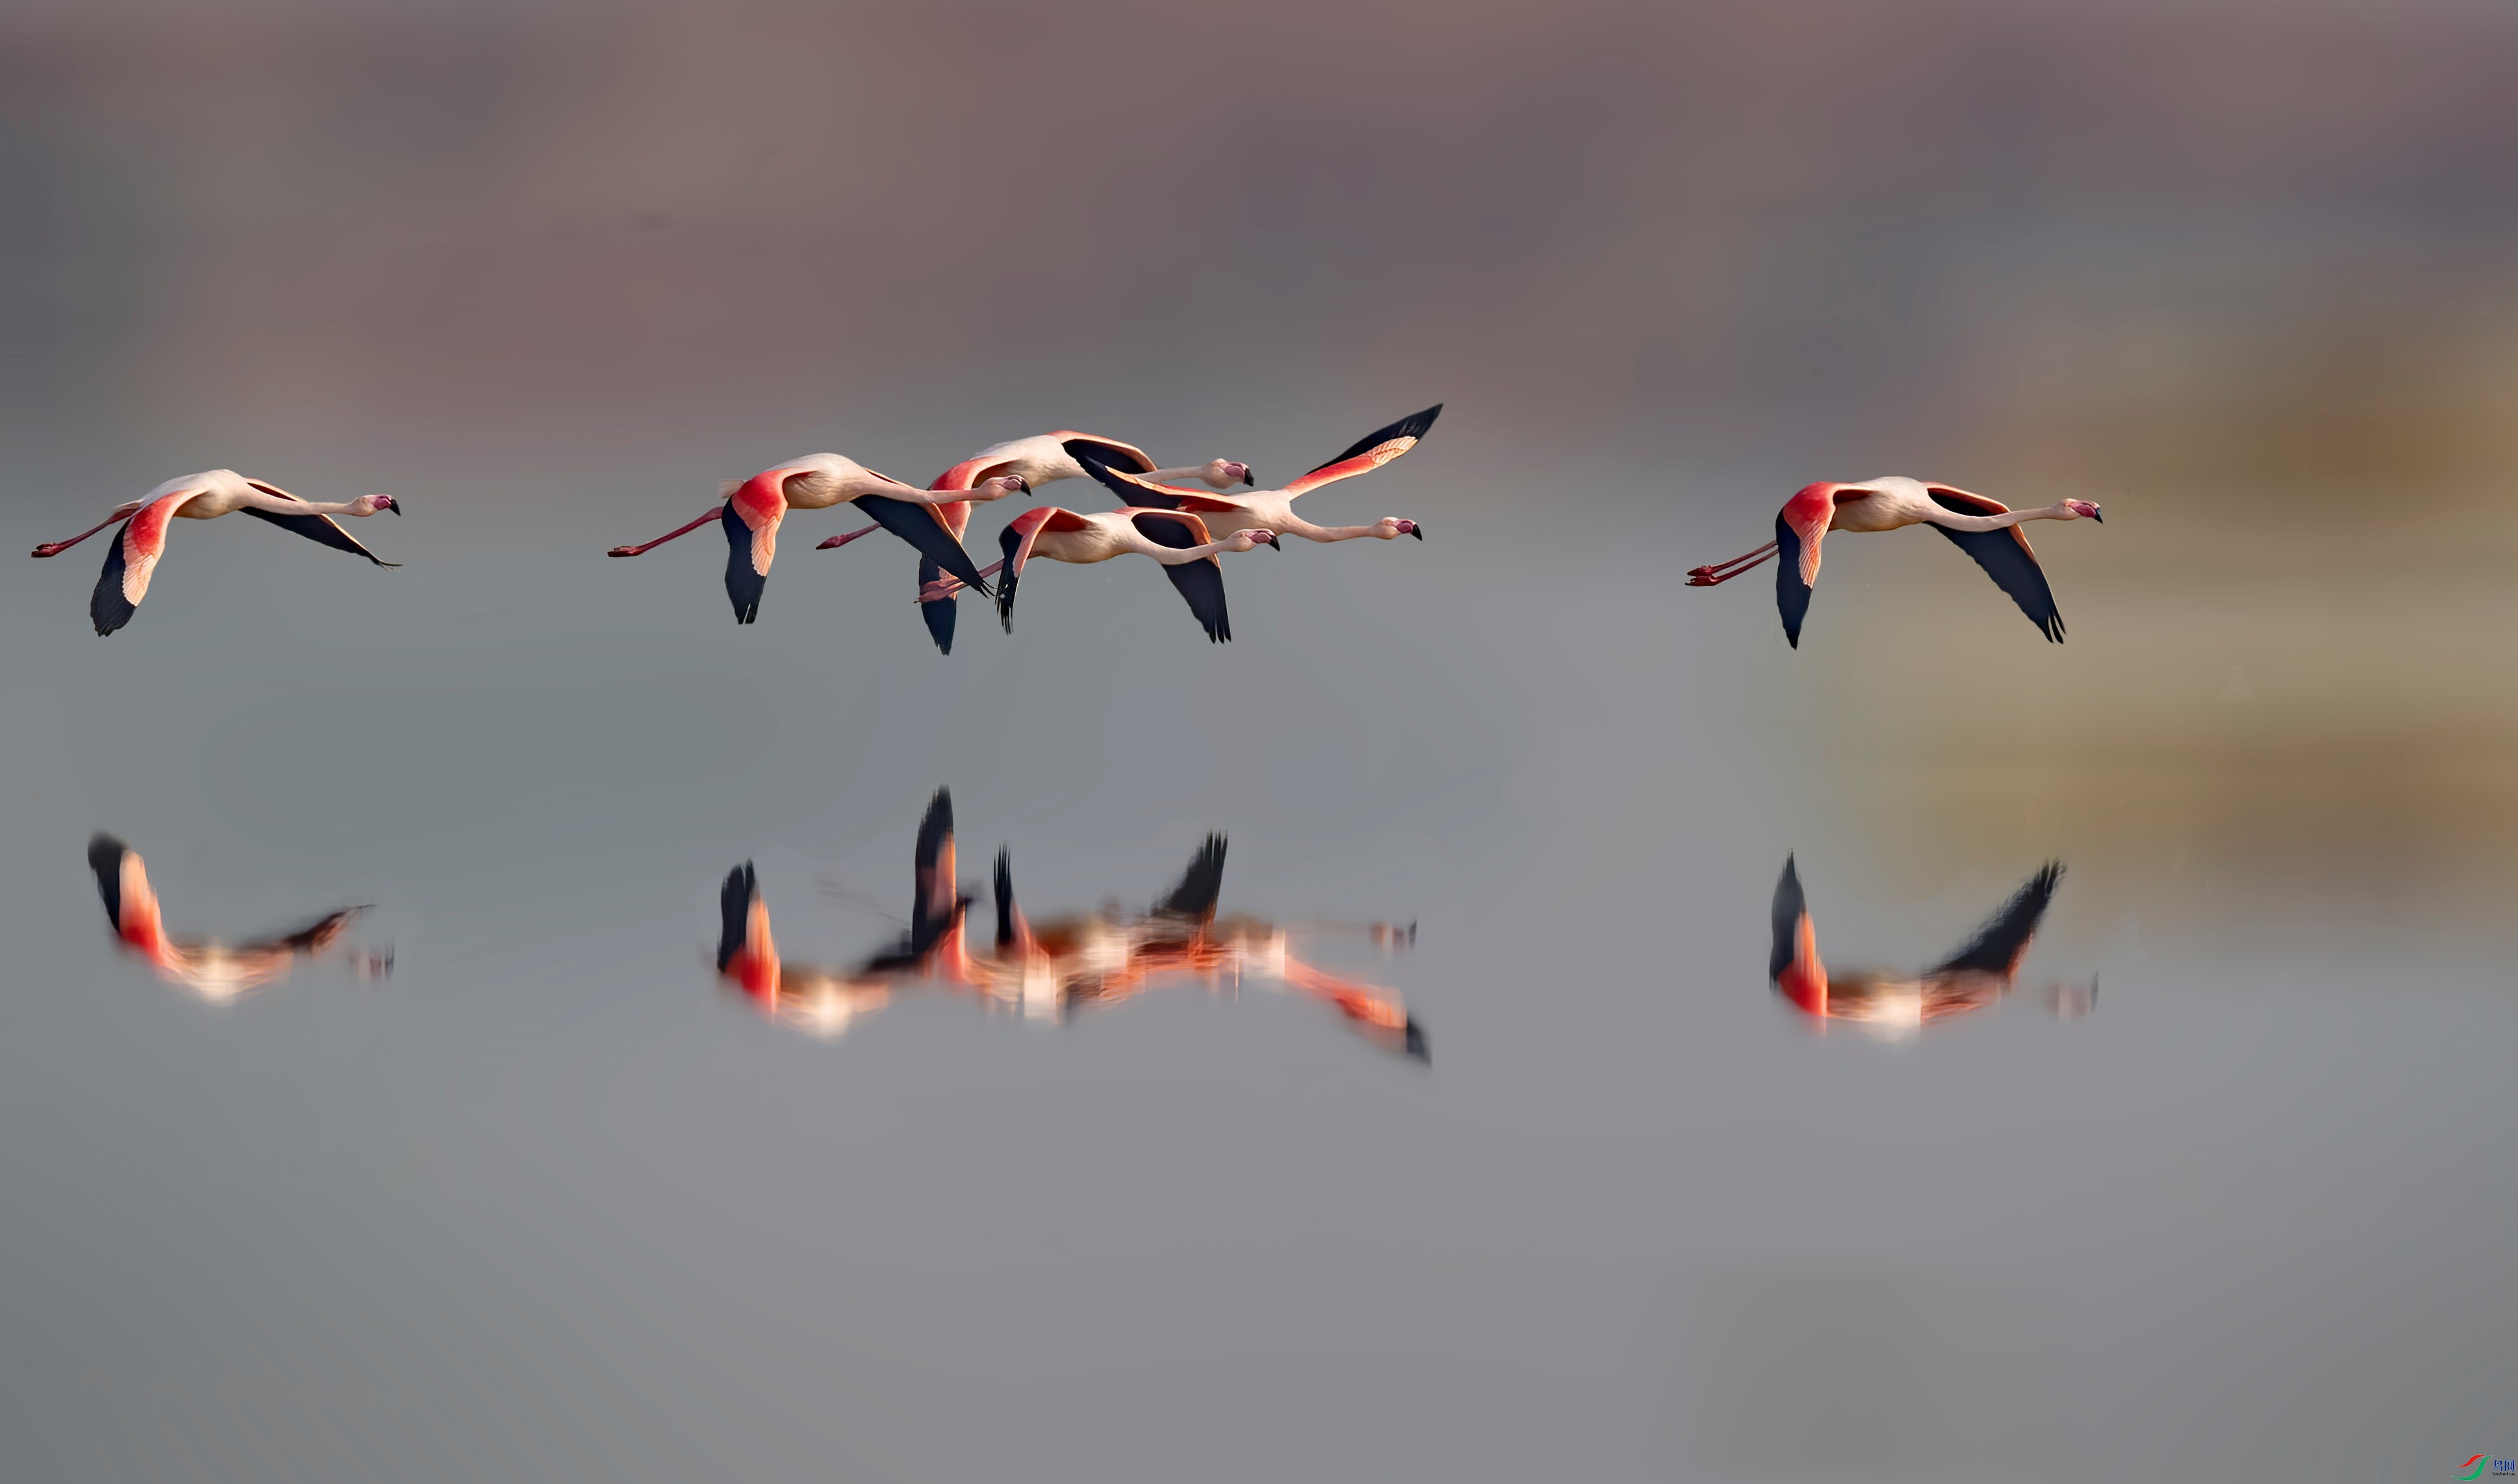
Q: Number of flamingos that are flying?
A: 6